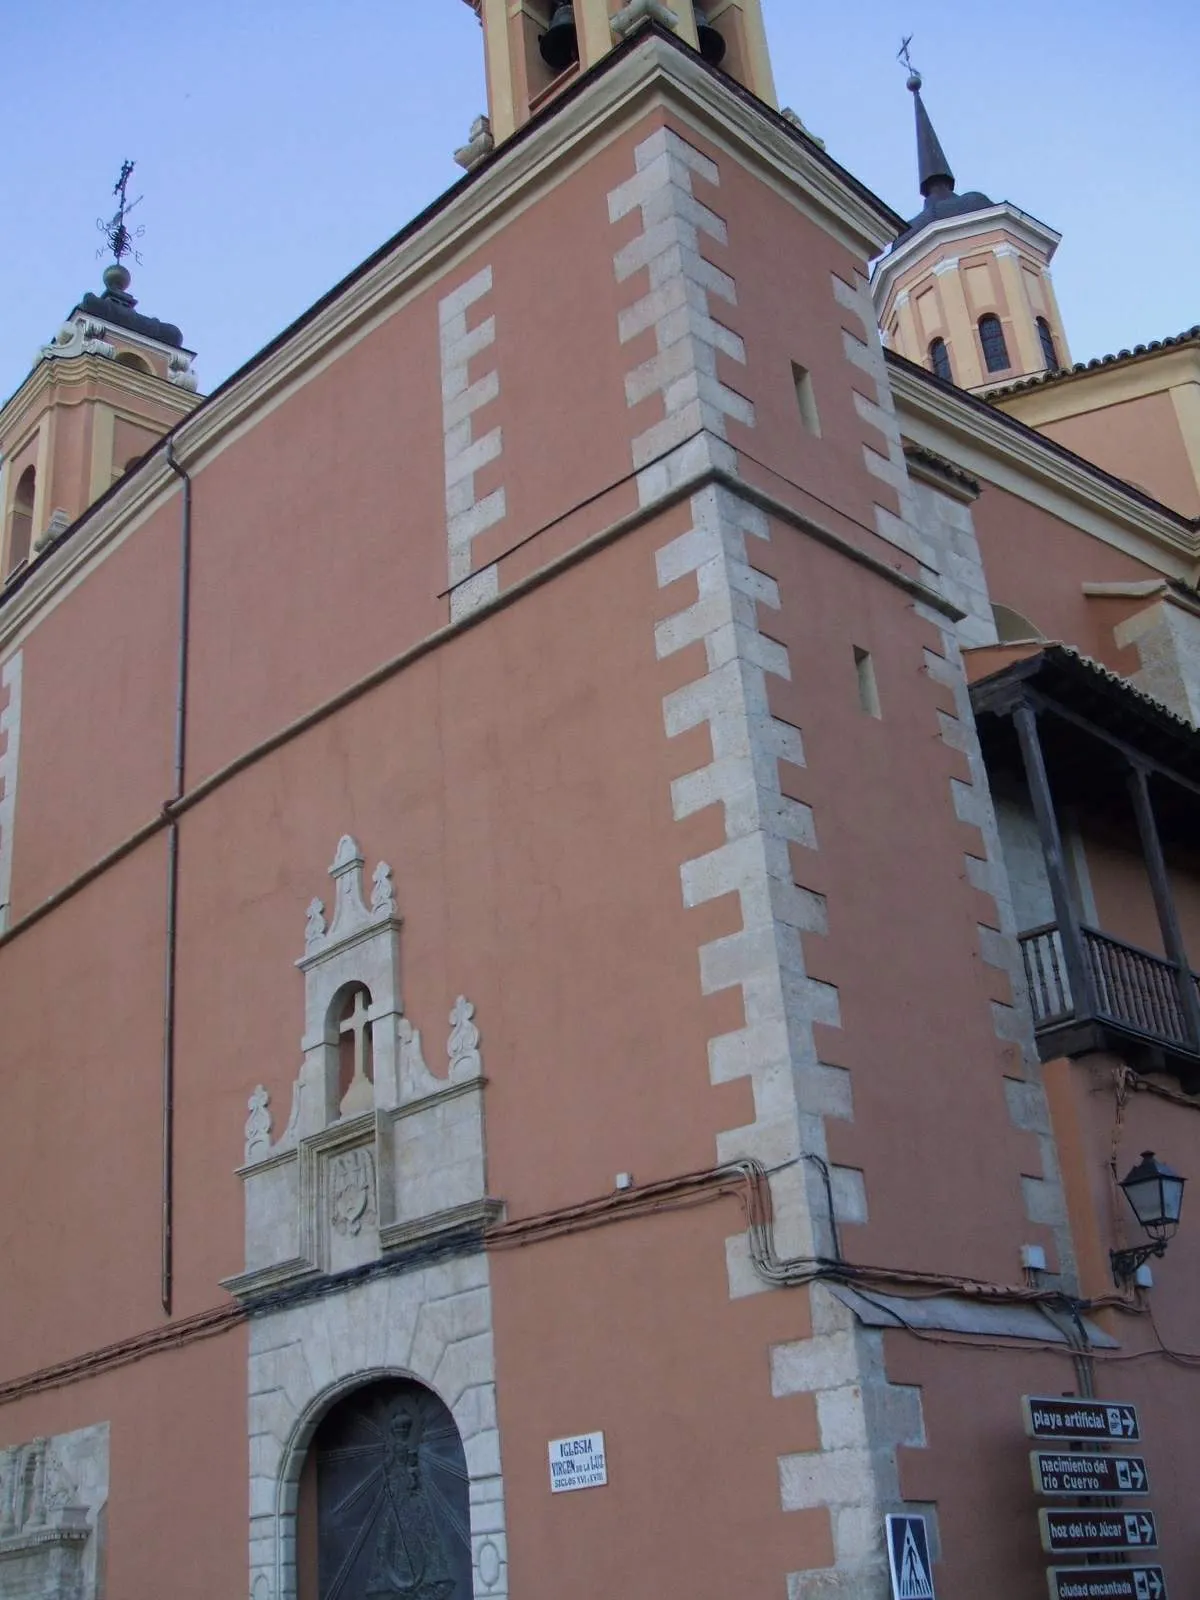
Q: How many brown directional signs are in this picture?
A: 4